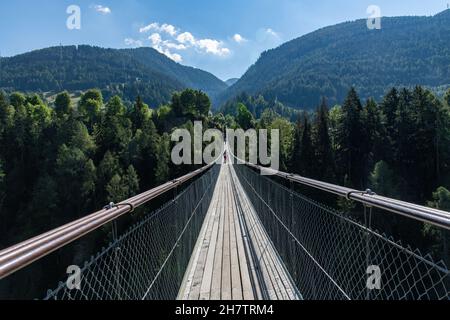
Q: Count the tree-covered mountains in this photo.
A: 2